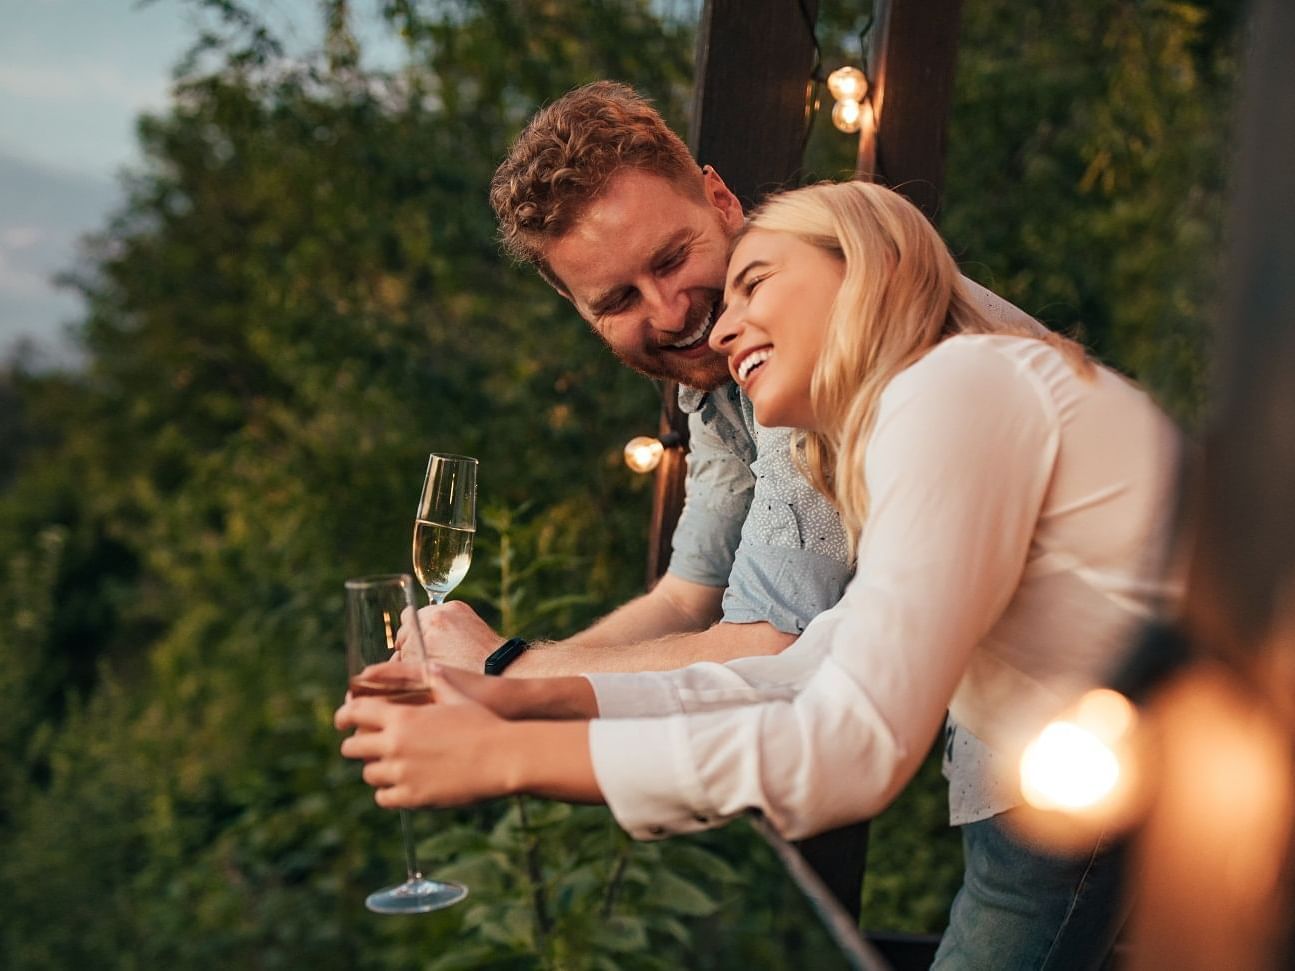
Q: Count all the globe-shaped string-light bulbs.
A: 4